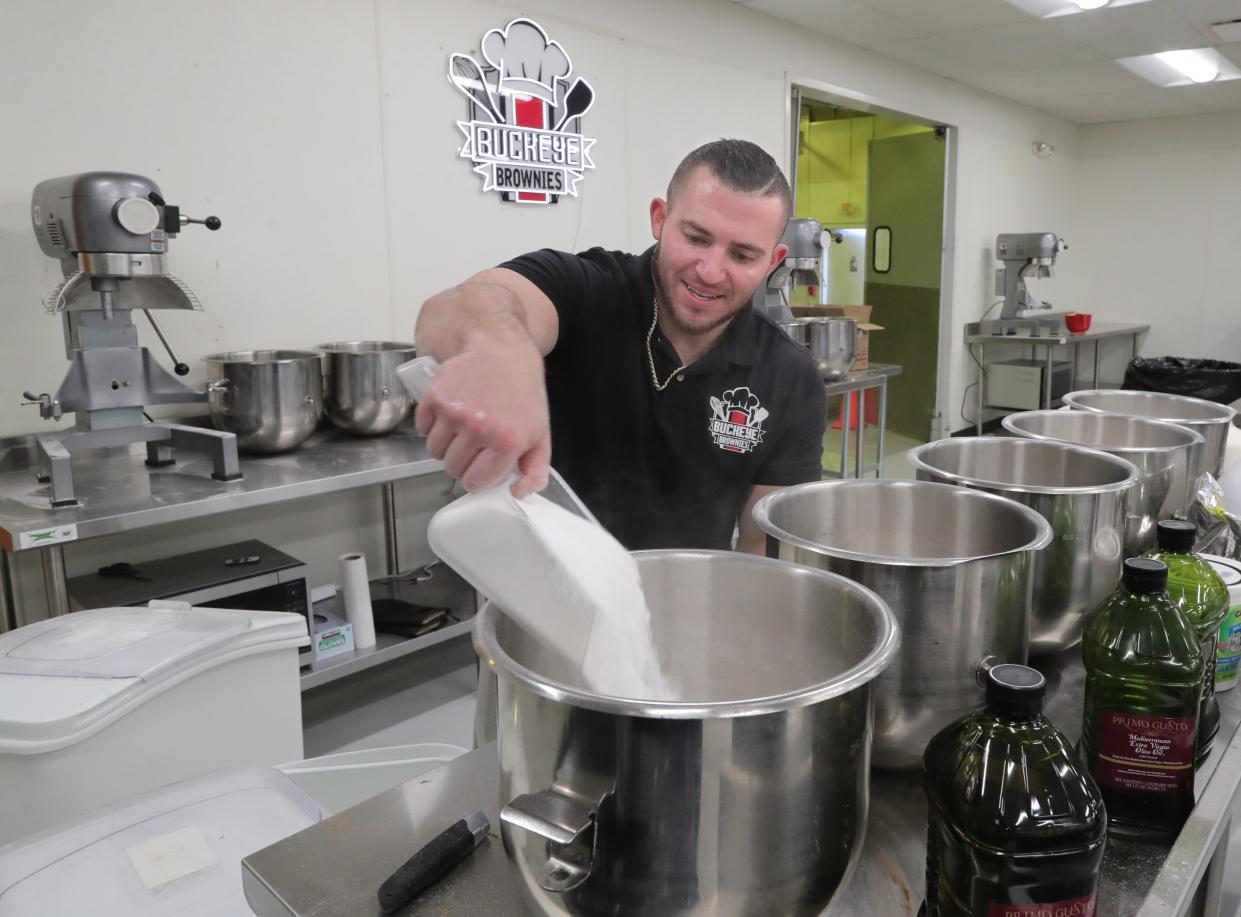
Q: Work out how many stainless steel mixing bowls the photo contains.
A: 9